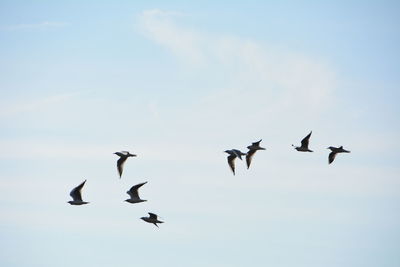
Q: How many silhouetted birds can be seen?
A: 8